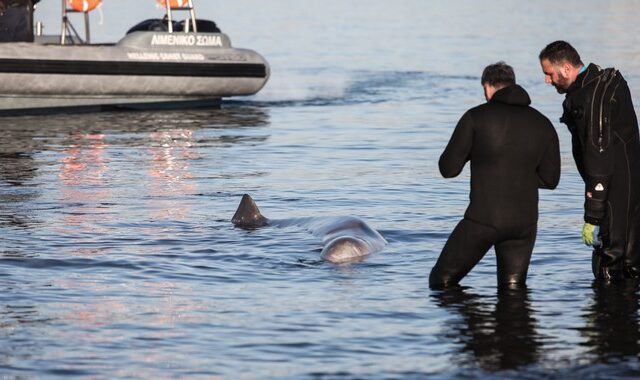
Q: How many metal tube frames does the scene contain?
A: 2